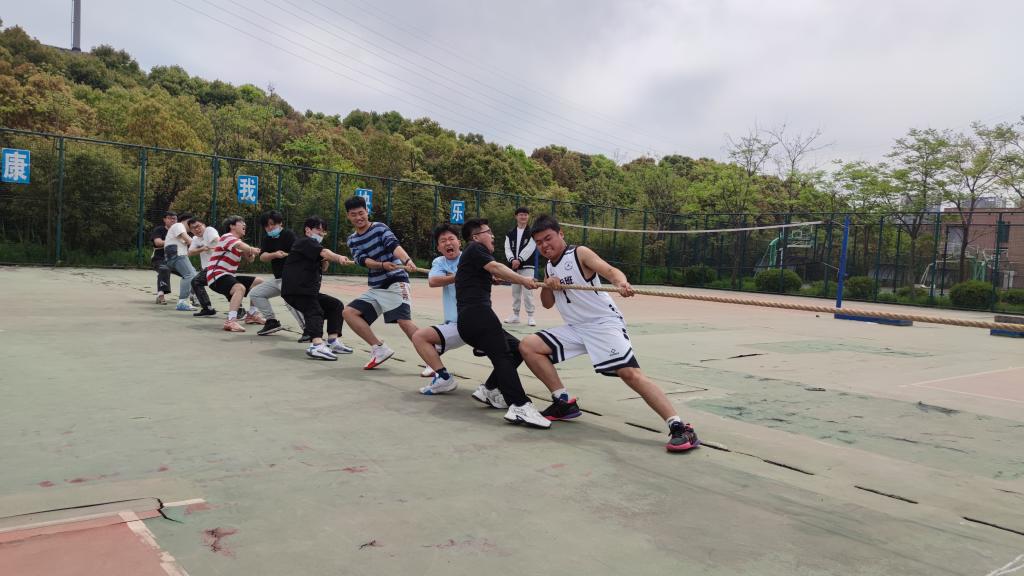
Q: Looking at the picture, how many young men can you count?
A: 11